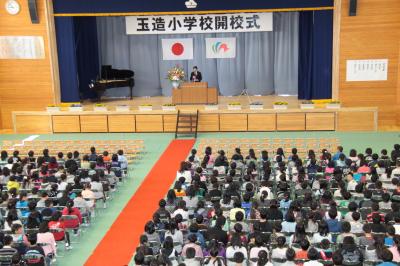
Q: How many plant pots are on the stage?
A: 12